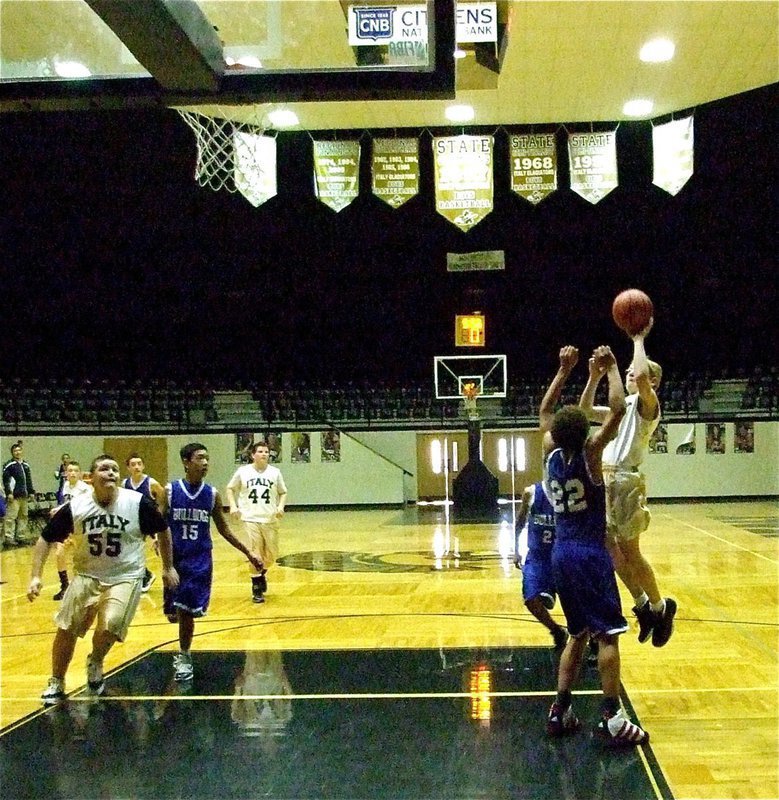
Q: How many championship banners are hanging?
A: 7